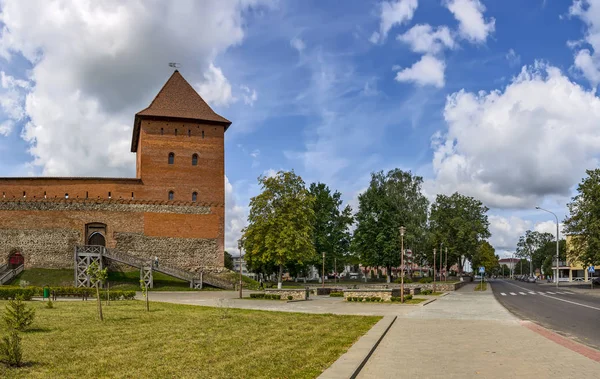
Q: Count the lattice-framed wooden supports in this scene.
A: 3